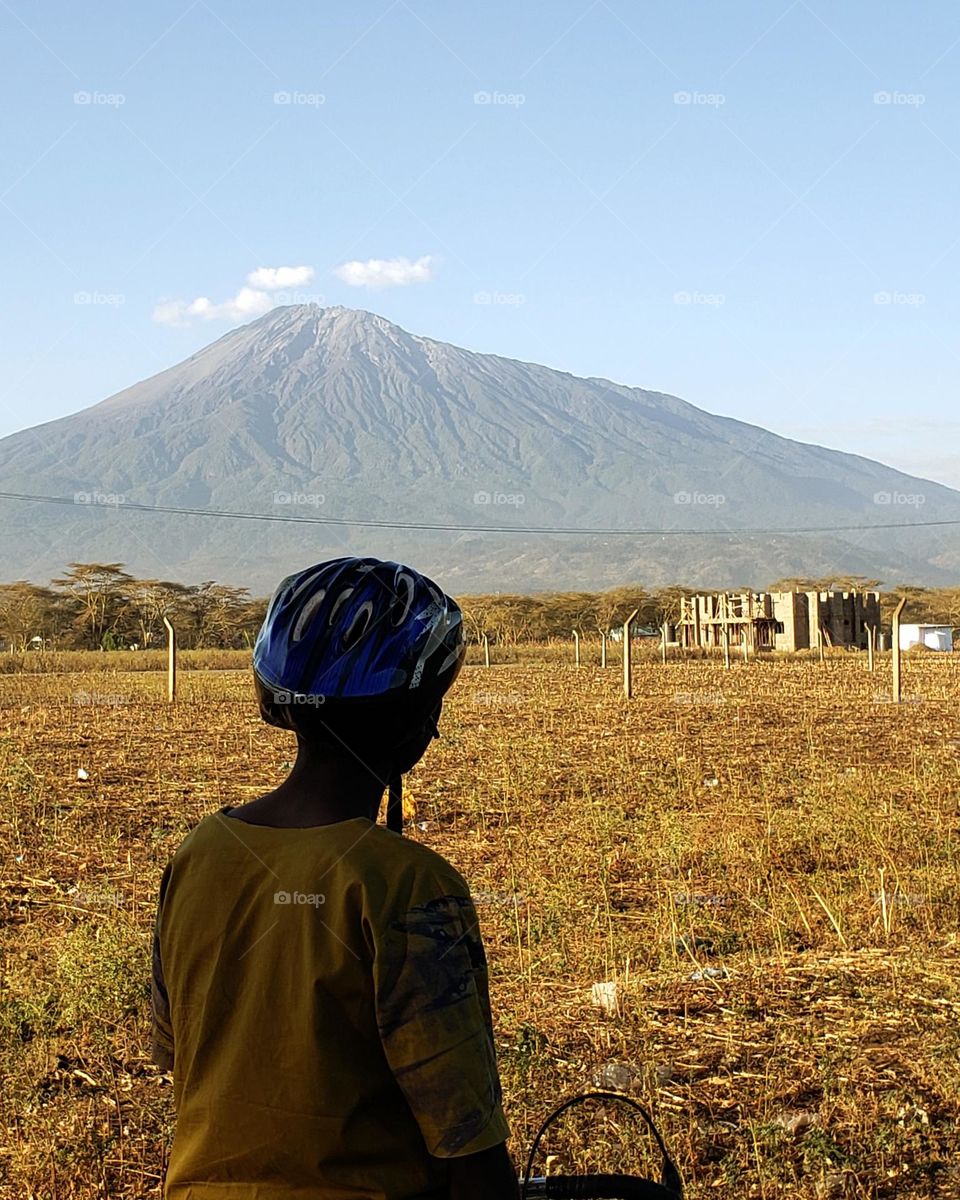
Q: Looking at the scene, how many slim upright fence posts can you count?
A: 11